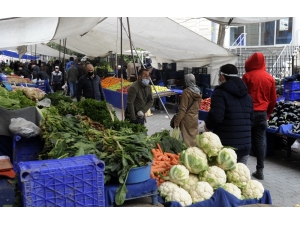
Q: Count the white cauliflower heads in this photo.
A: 12